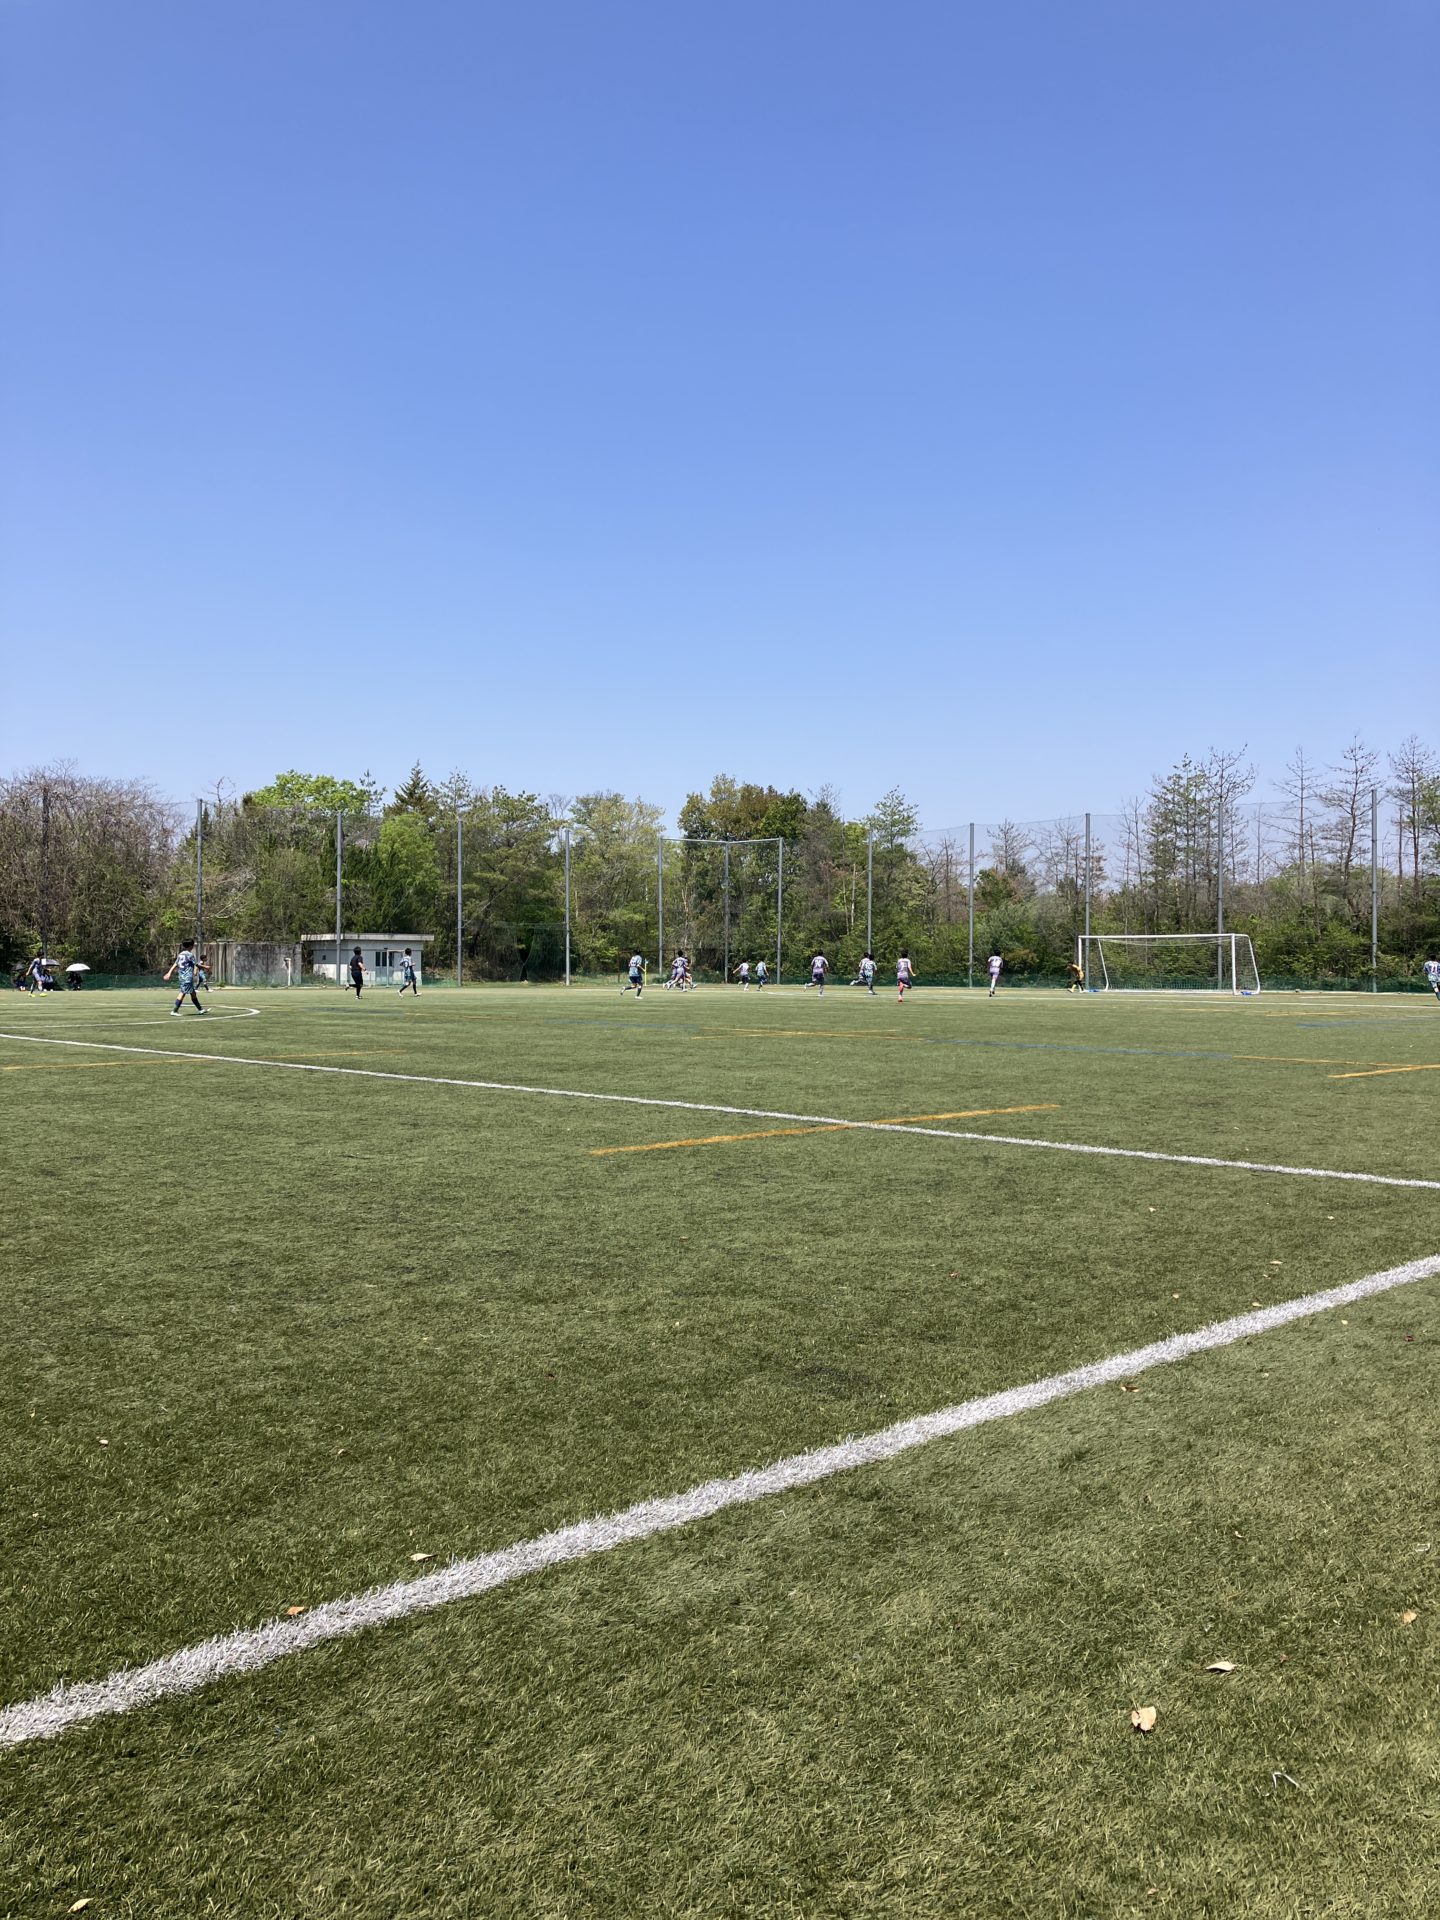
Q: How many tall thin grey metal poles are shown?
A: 13